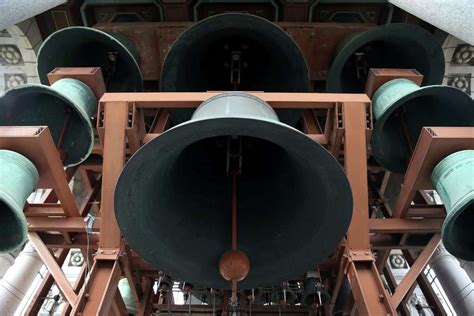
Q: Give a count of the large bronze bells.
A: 8